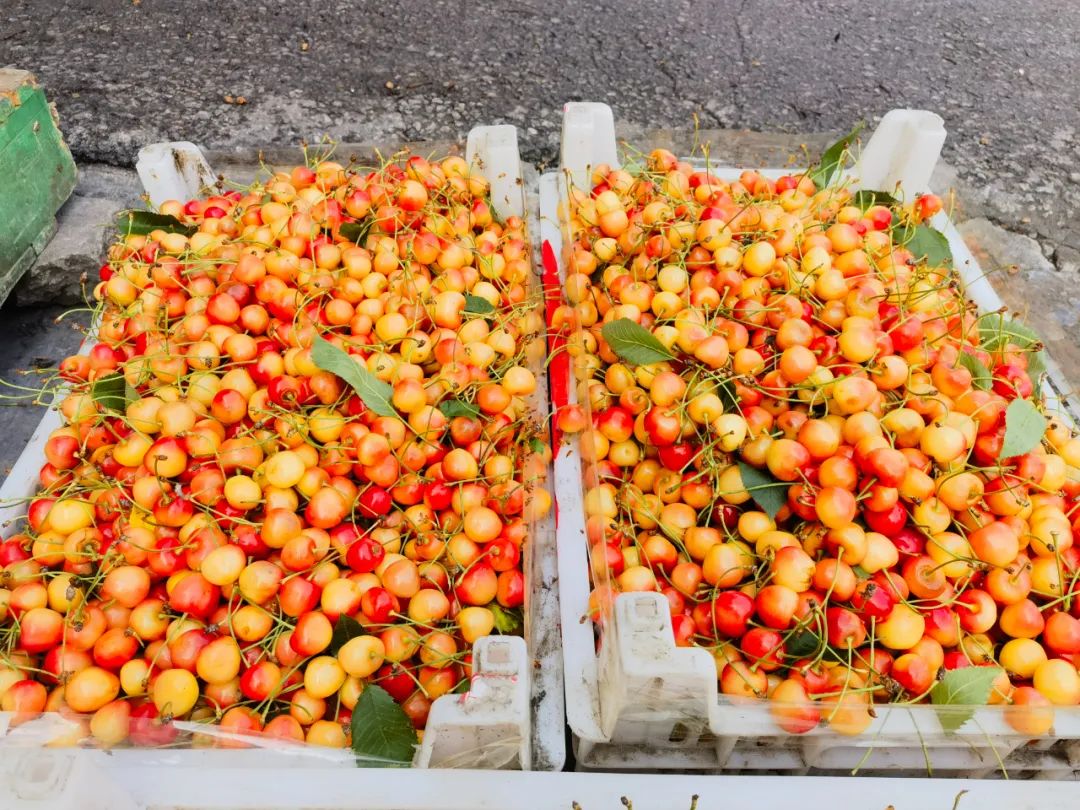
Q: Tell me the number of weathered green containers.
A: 1